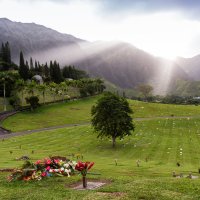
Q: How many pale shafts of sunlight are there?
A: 2